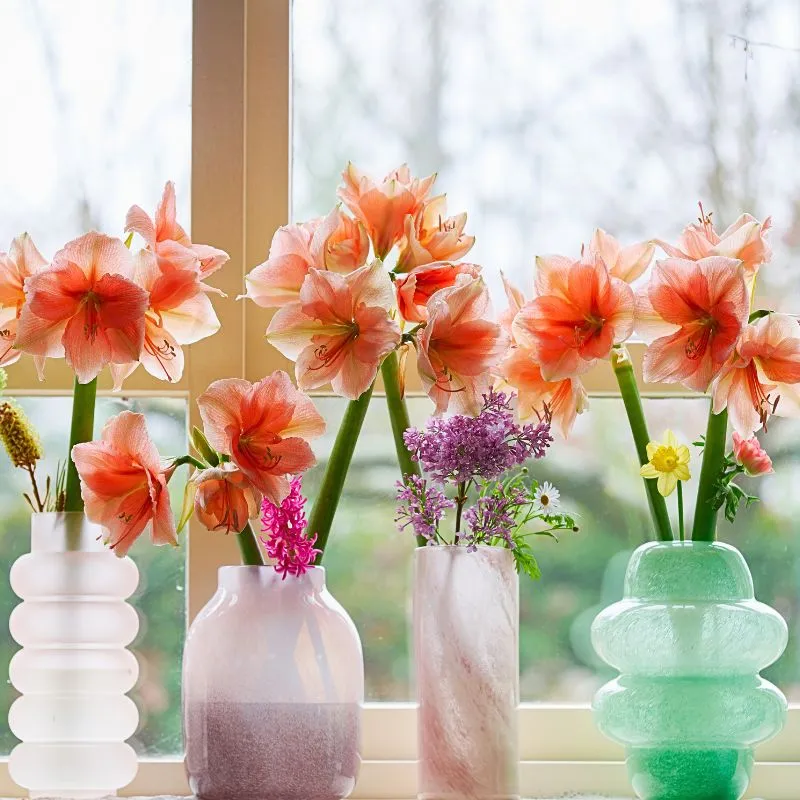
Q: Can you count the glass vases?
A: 4